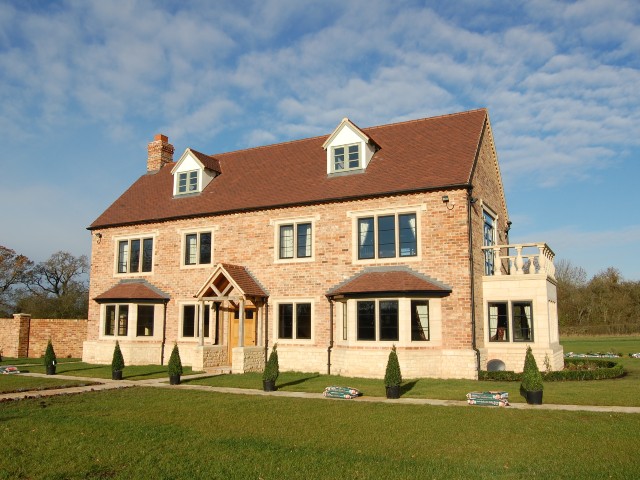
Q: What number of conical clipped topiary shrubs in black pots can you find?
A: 6